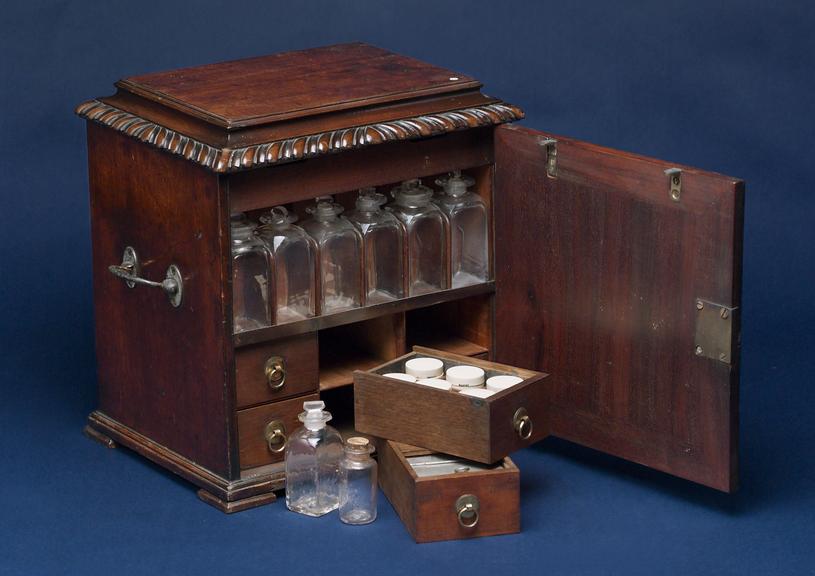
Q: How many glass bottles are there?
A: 8